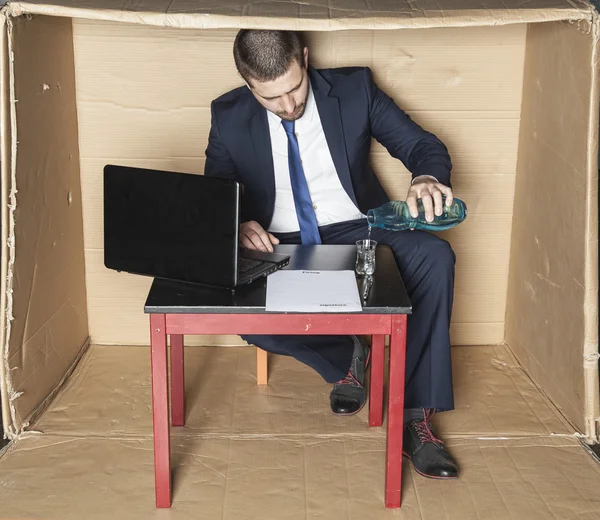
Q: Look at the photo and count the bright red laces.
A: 2